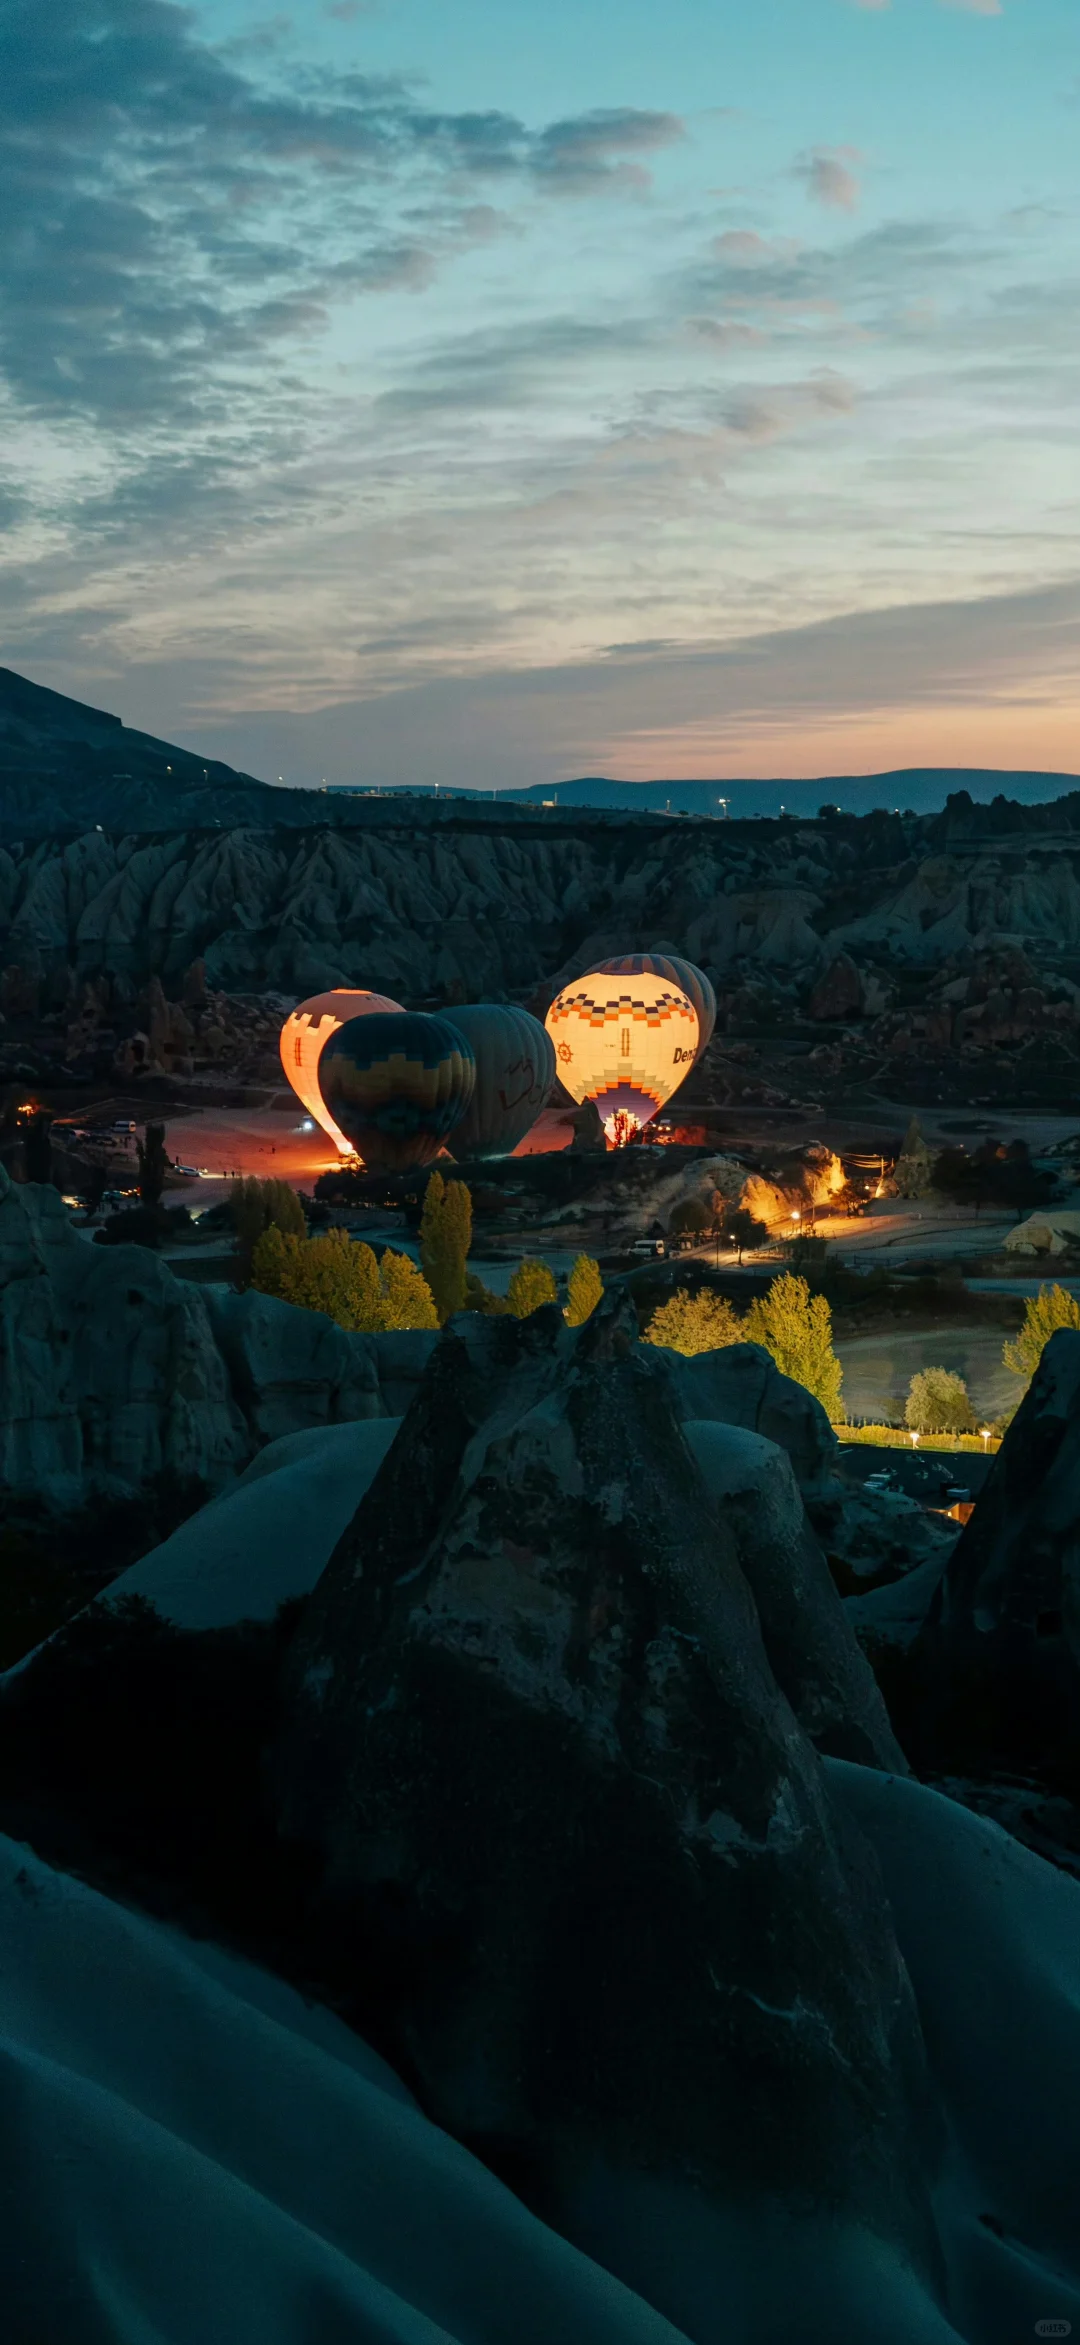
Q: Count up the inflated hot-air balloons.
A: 5